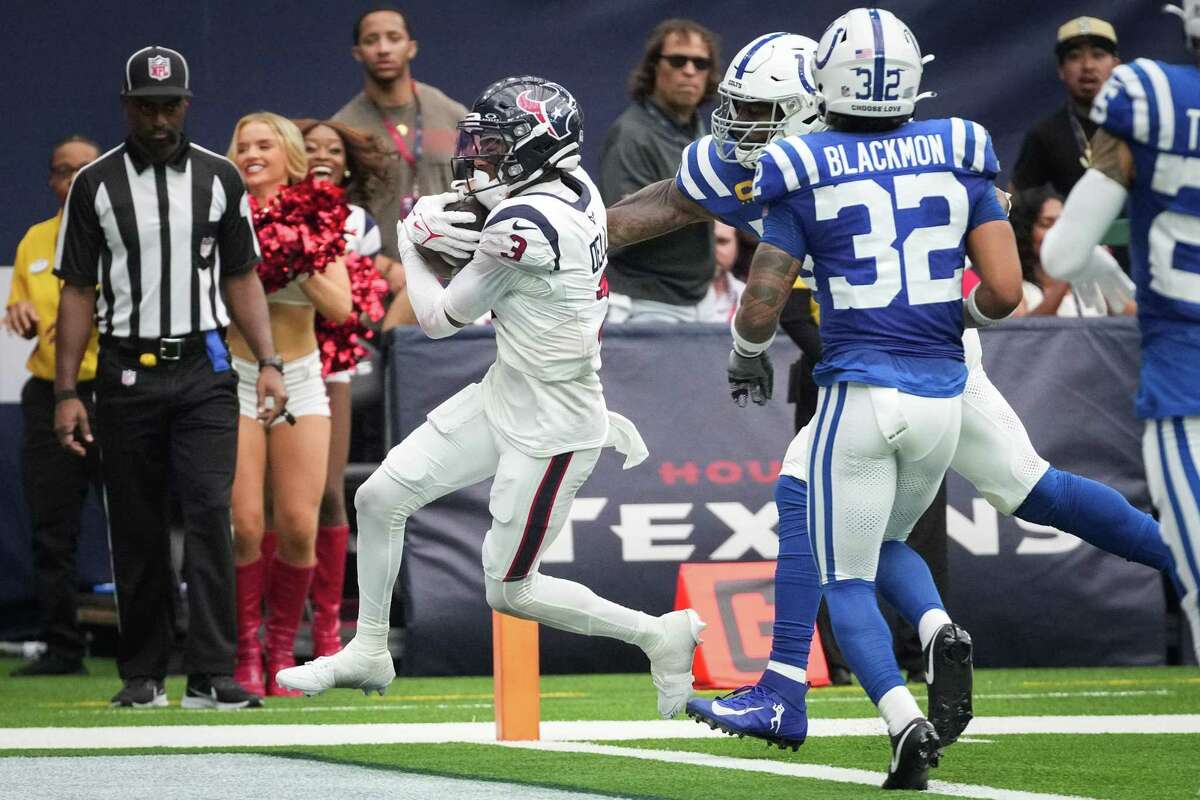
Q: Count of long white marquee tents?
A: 0